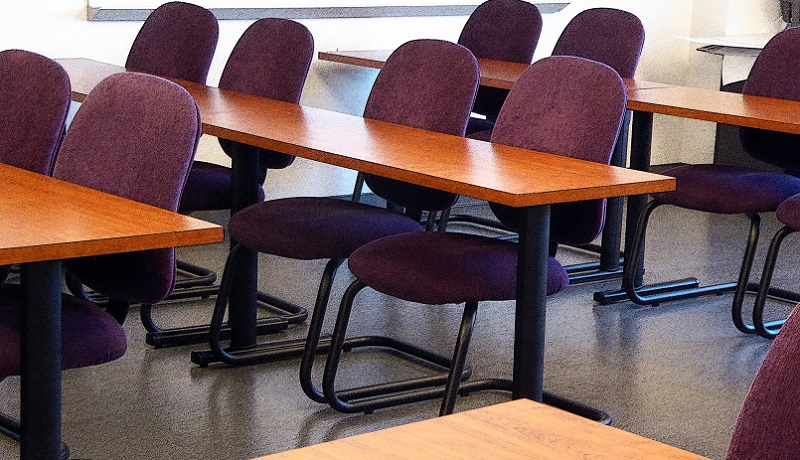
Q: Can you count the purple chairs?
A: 11